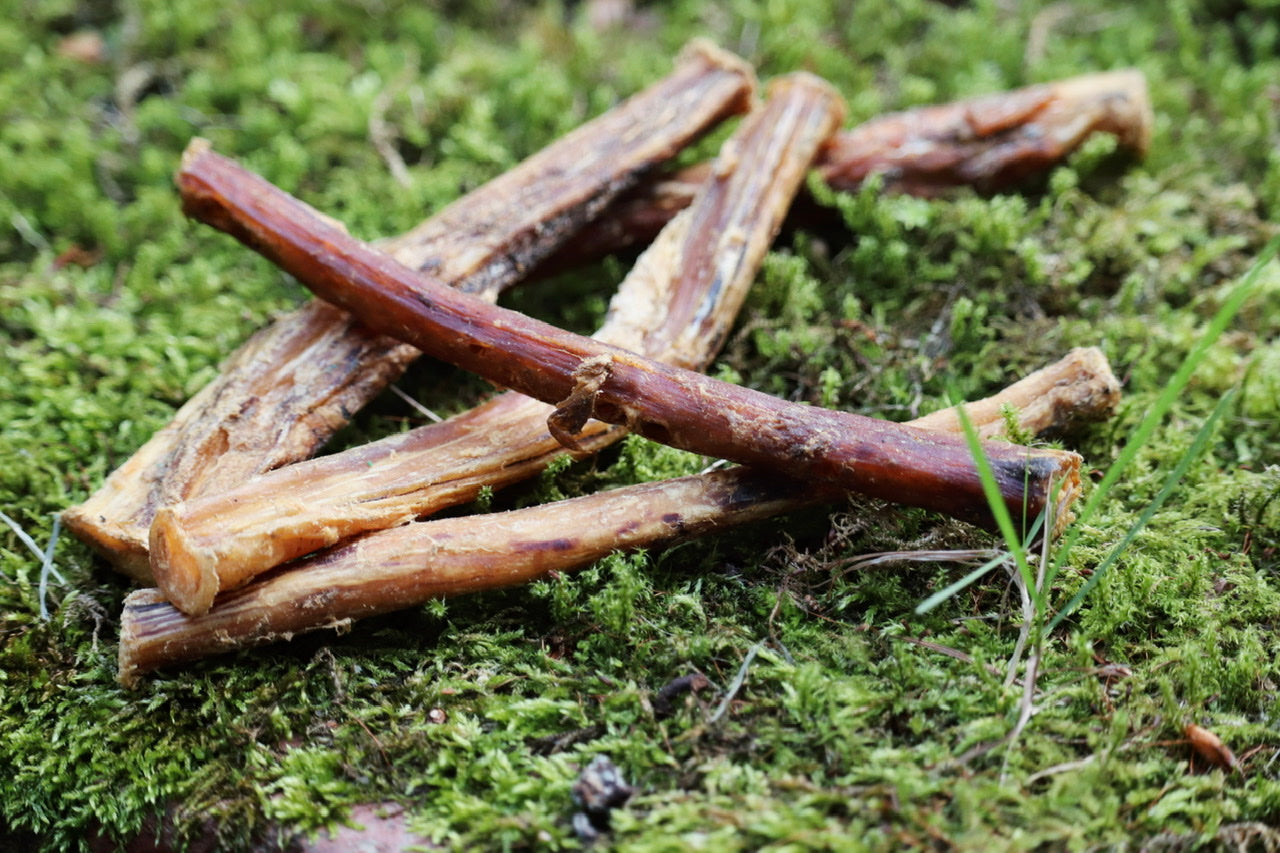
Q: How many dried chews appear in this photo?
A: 5